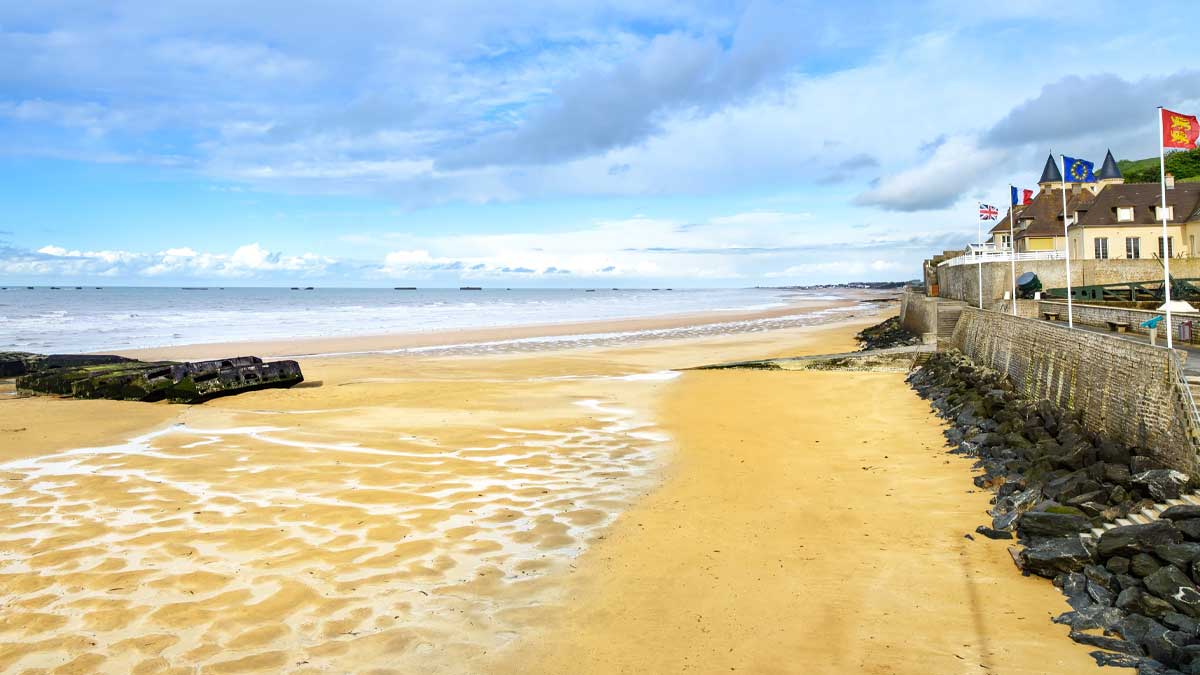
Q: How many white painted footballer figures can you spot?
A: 0